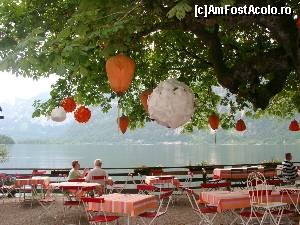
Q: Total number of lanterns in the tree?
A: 10